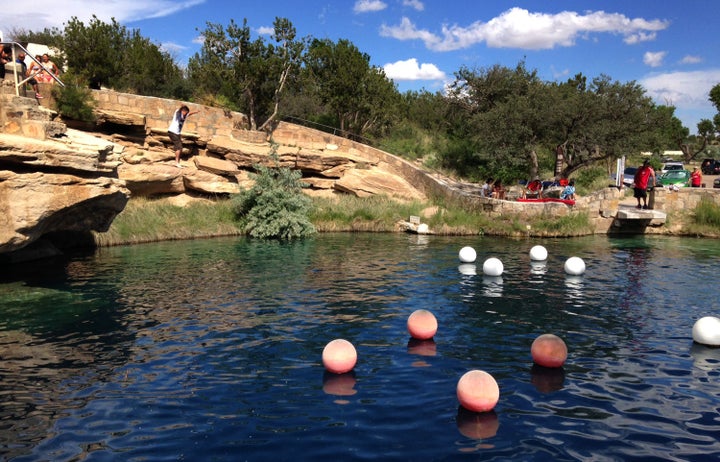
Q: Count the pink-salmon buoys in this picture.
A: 4